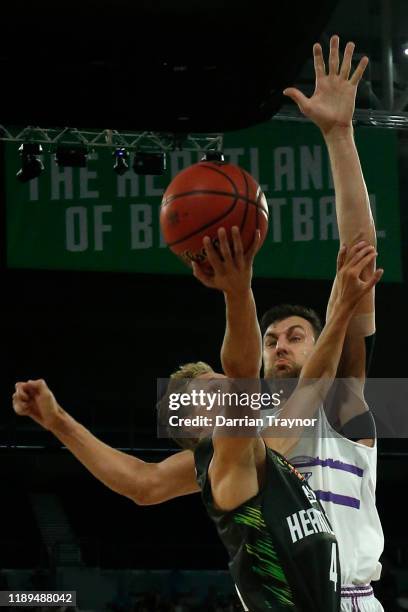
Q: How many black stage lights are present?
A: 5